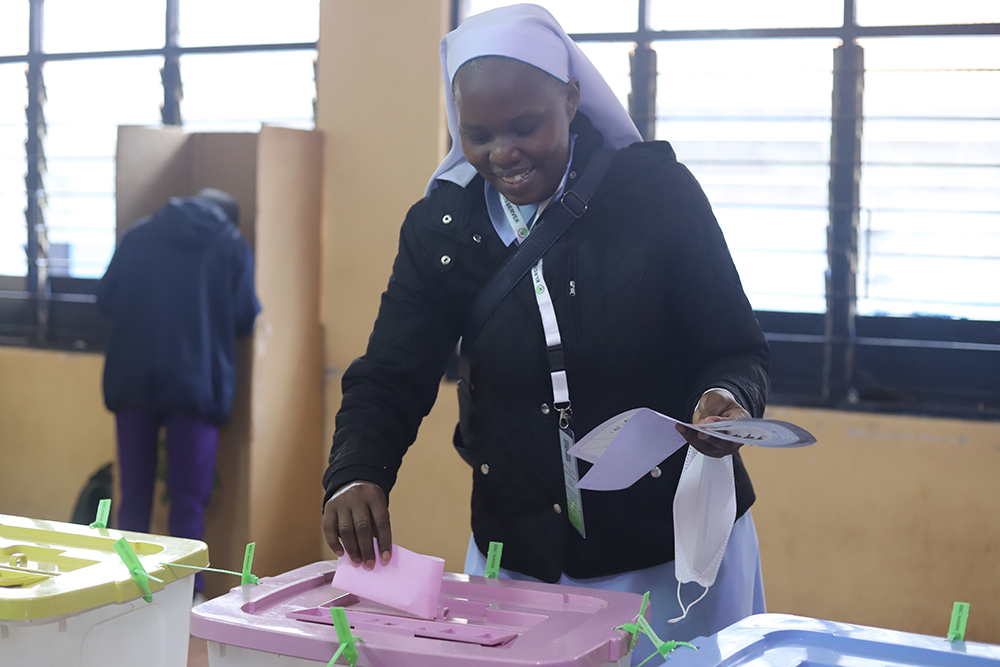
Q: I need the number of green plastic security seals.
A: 8